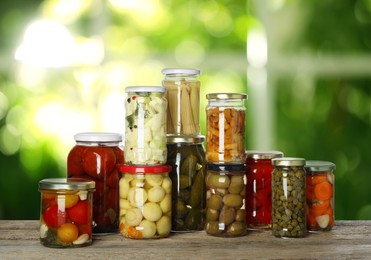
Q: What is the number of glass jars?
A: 11